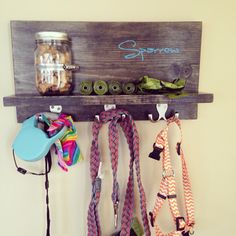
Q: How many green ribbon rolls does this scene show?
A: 4